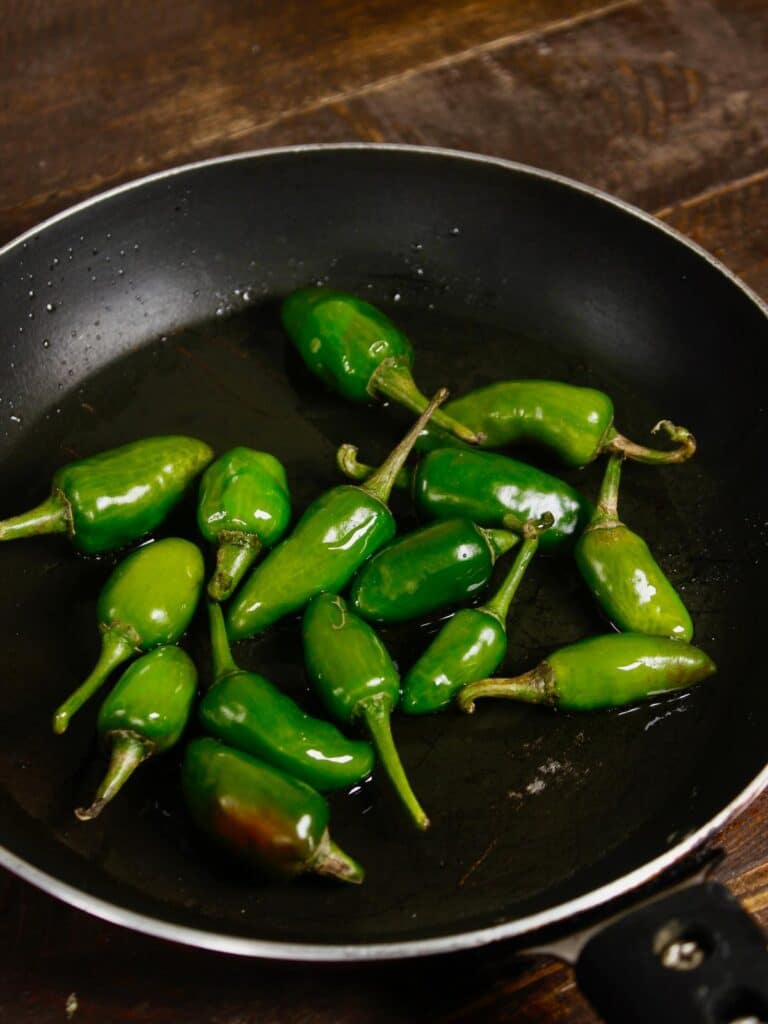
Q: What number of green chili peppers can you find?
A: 15